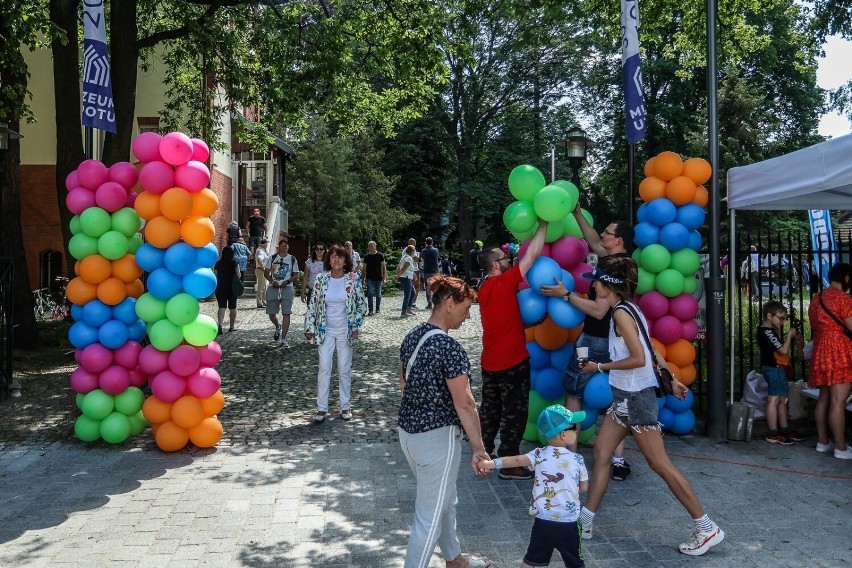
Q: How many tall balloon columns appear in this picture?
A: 4